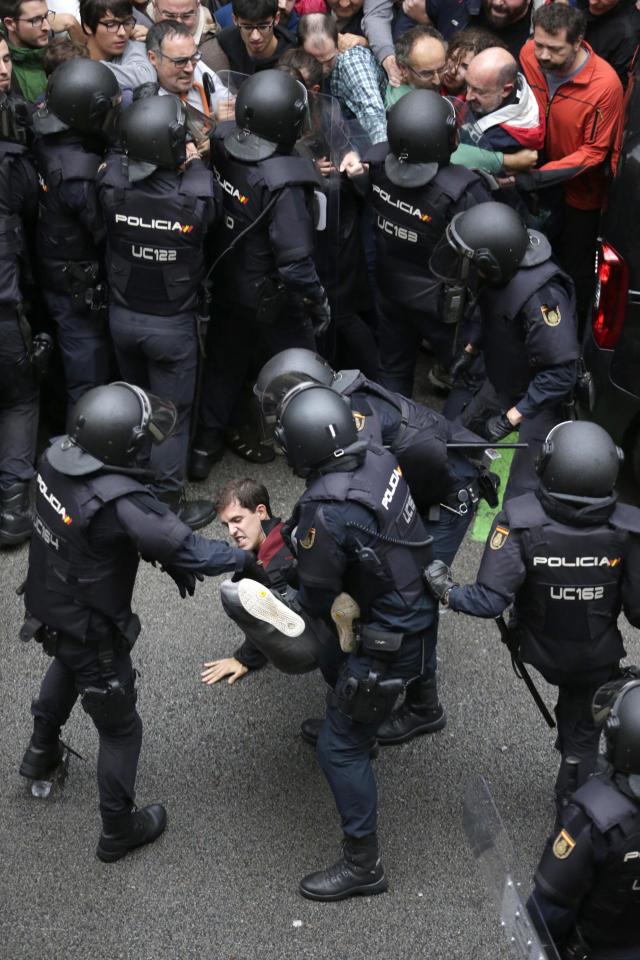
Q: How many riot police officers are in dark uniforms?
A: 11